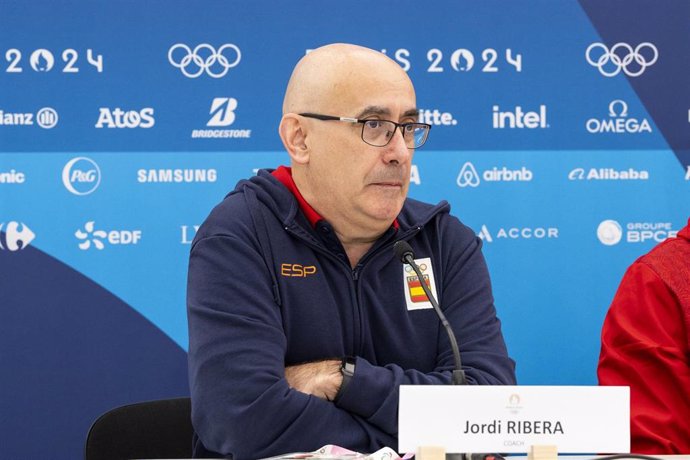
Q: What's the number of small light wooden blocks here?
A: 2